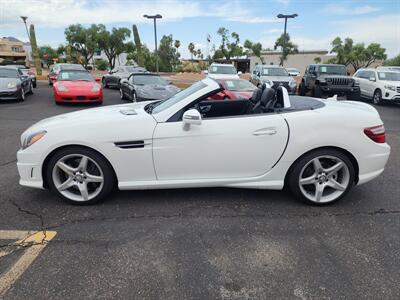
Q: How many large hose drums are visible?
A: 0